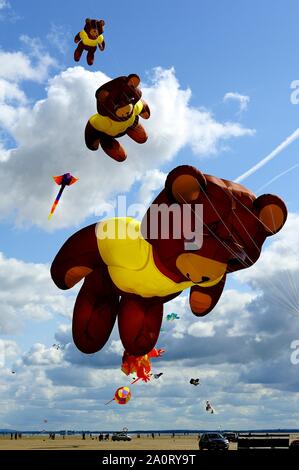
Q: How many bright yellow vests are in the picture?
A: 3